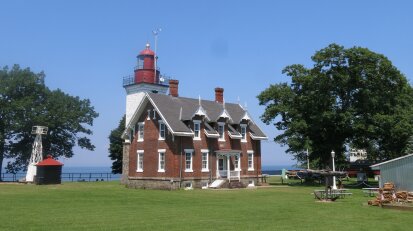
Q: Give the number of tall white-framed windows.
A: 11